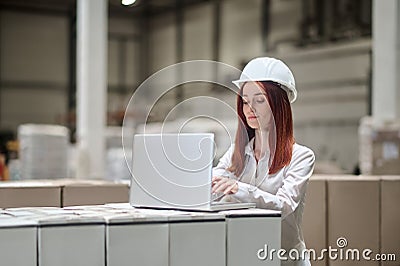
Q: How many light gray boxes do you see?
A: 5